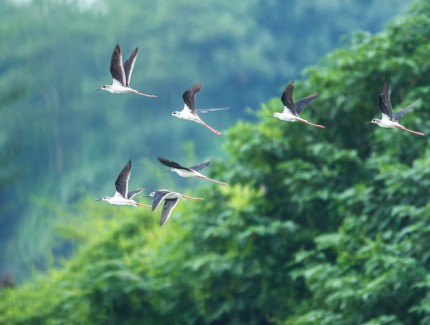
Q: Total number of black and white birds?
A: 7